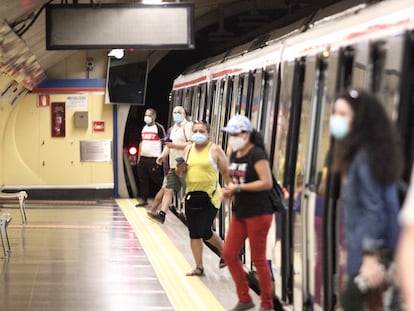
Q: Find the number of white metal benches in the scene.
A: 2